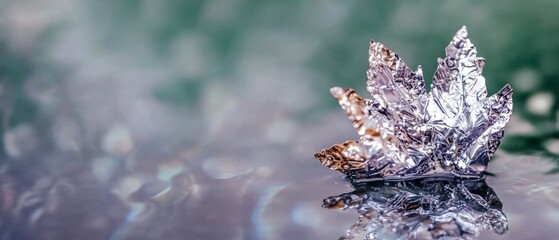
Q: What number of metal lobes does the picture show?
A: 5